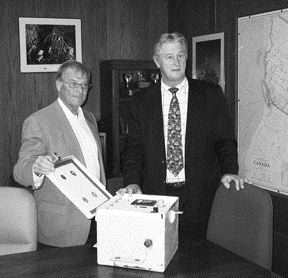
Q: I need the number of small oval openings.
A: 4